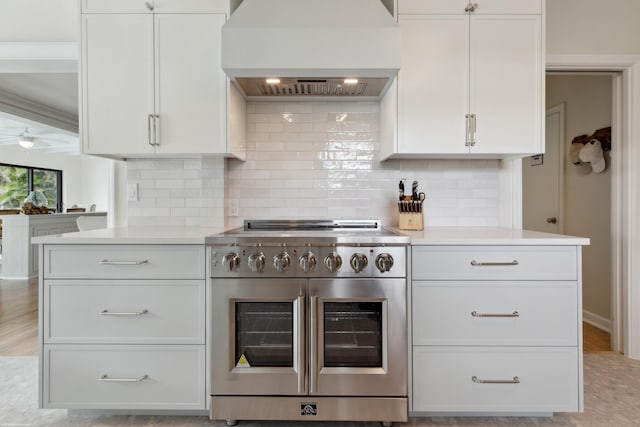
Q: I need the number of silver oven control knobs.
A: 7